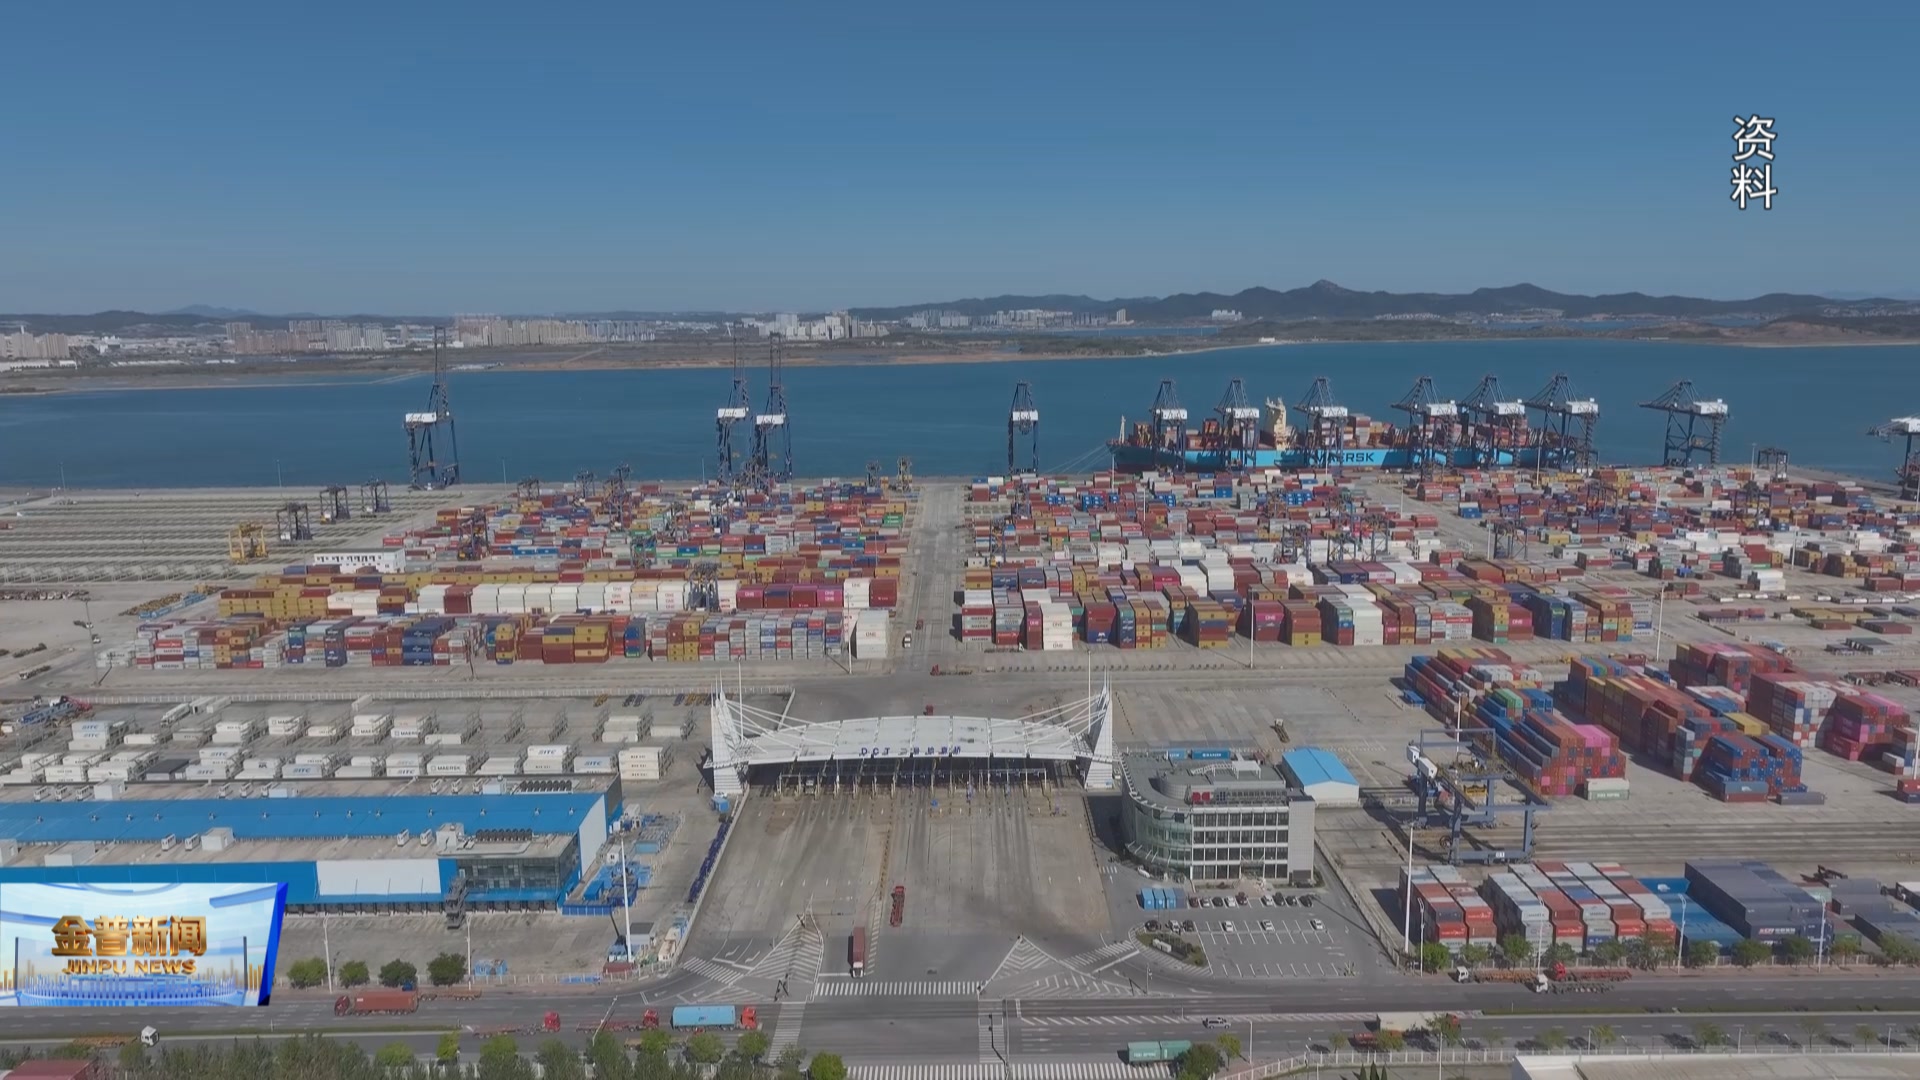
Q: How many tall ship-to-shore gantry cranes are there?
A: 12